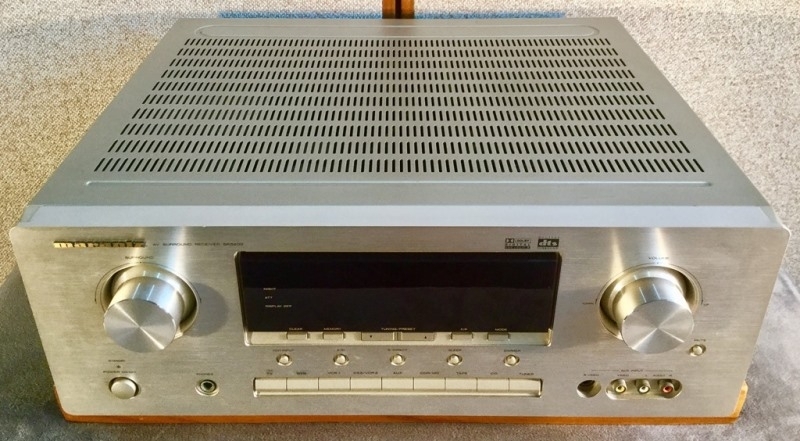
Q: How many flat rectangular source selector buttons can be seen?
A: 9